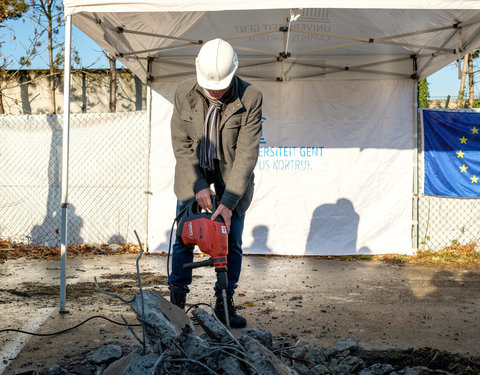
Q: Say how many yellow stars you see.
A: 5